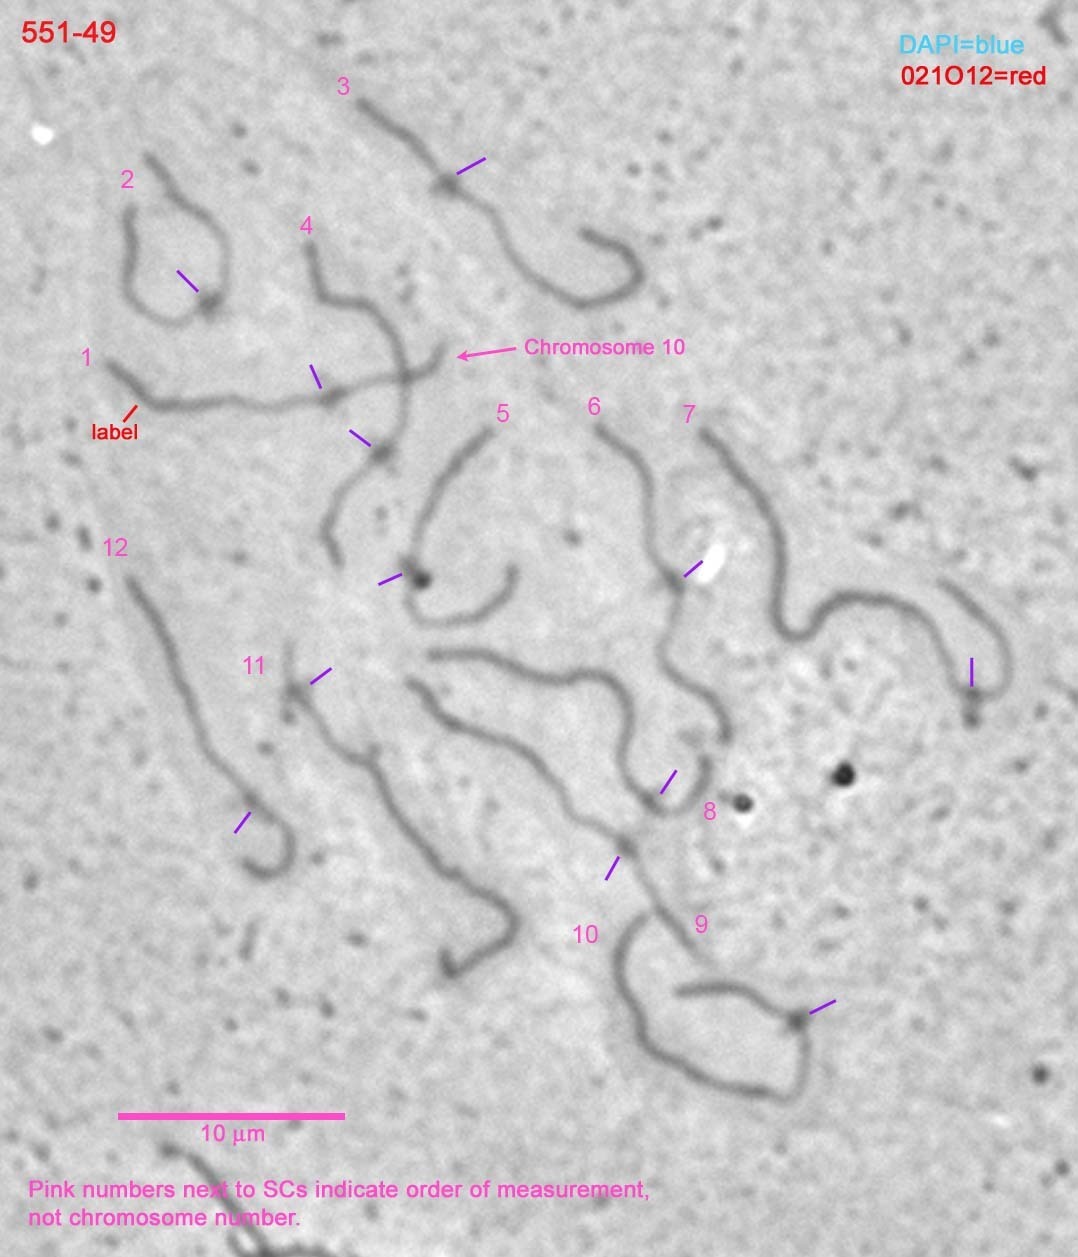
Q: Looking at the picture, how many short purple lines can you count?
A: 12